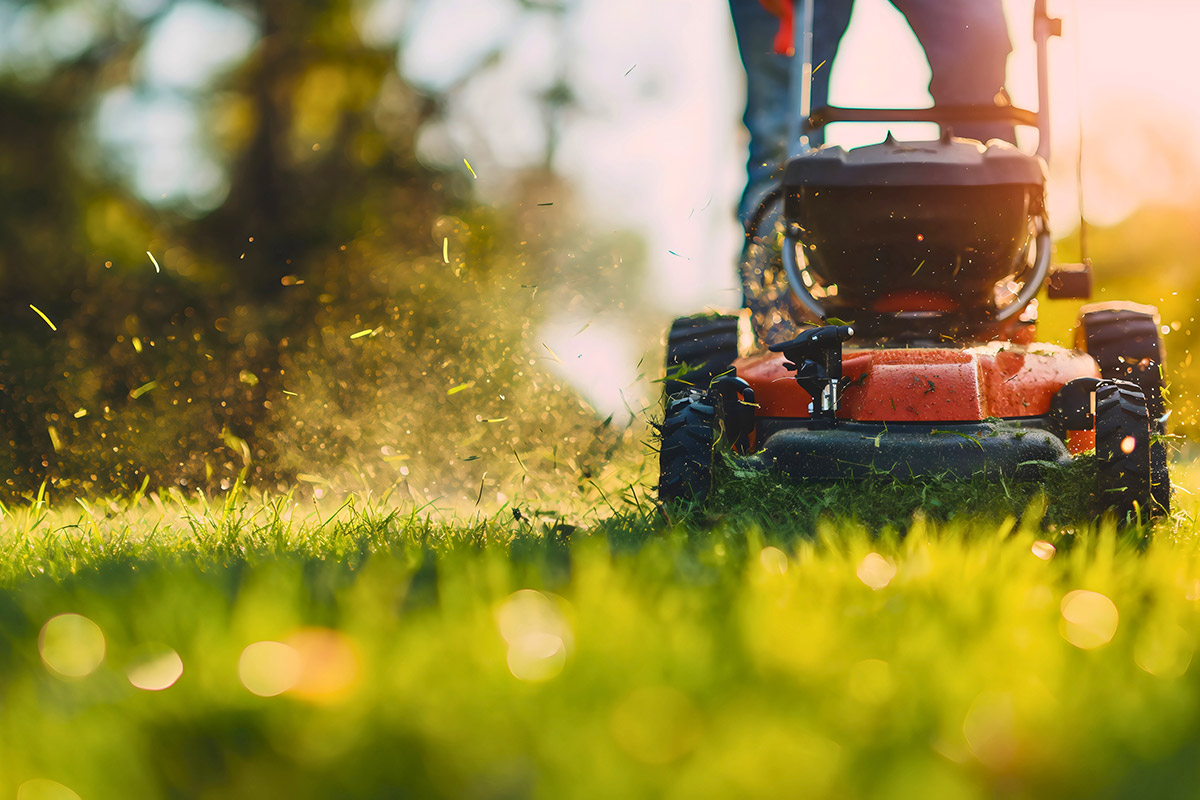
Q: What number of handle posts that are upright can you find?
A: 2